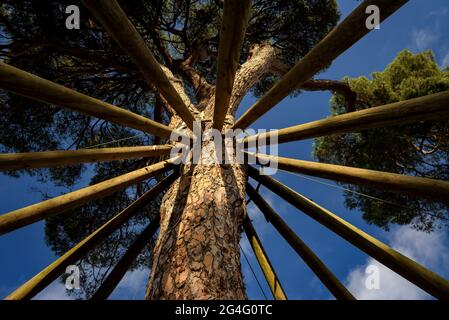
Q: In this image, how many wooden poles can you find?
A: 13